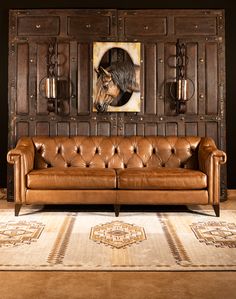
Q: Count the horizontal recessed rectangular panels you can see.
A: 4